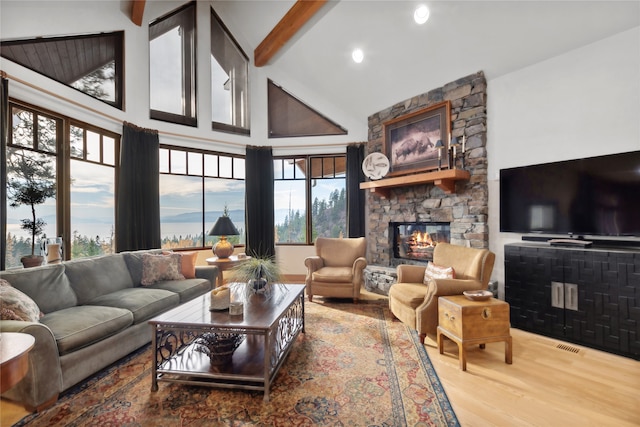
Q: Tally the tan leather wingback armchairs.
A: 2